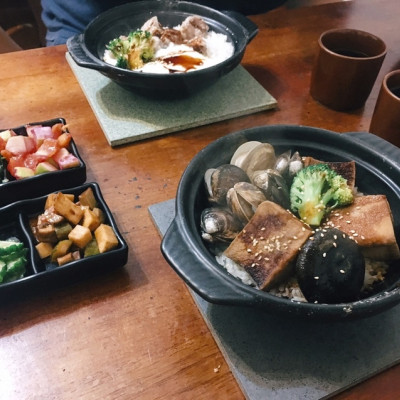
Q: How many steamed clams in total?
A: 6